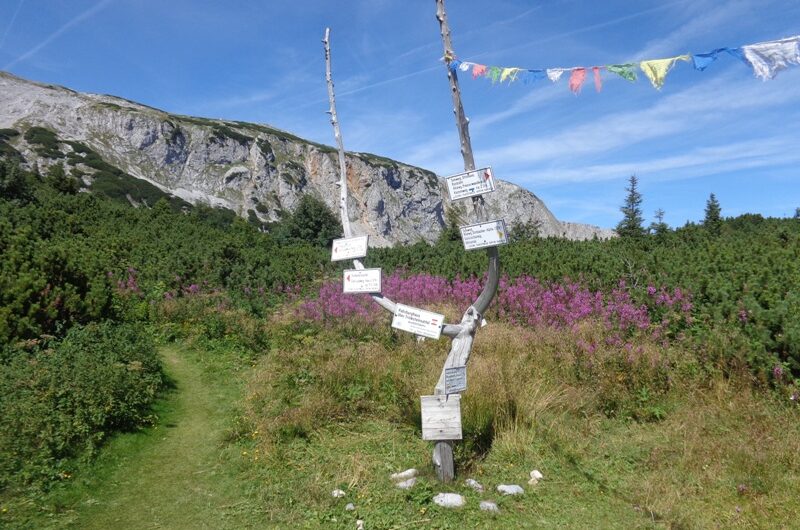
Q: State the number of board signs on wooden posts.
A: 7